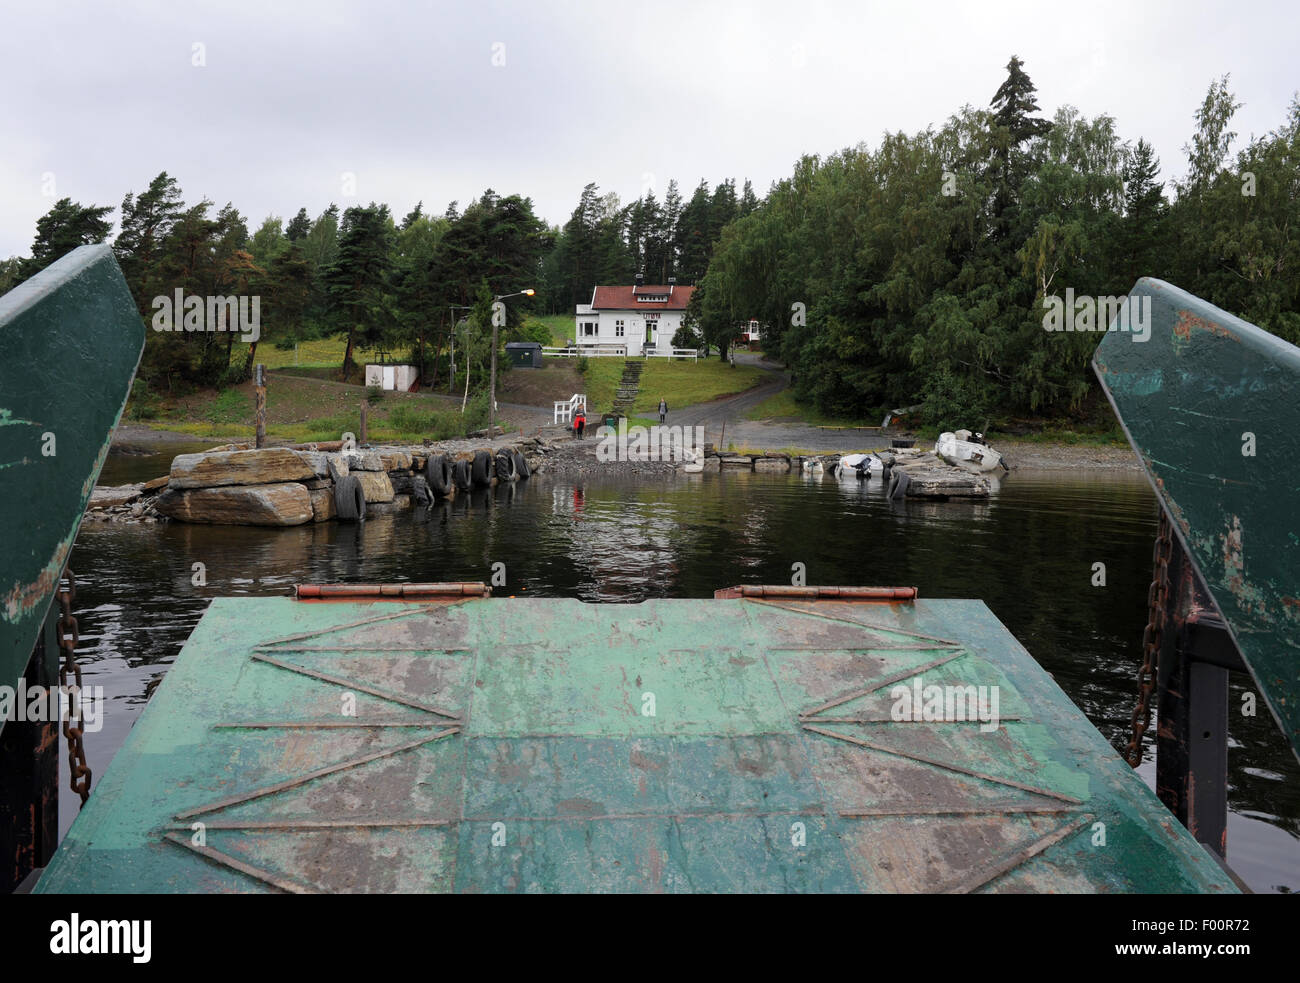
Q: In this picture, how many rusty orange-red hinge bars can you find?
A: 2